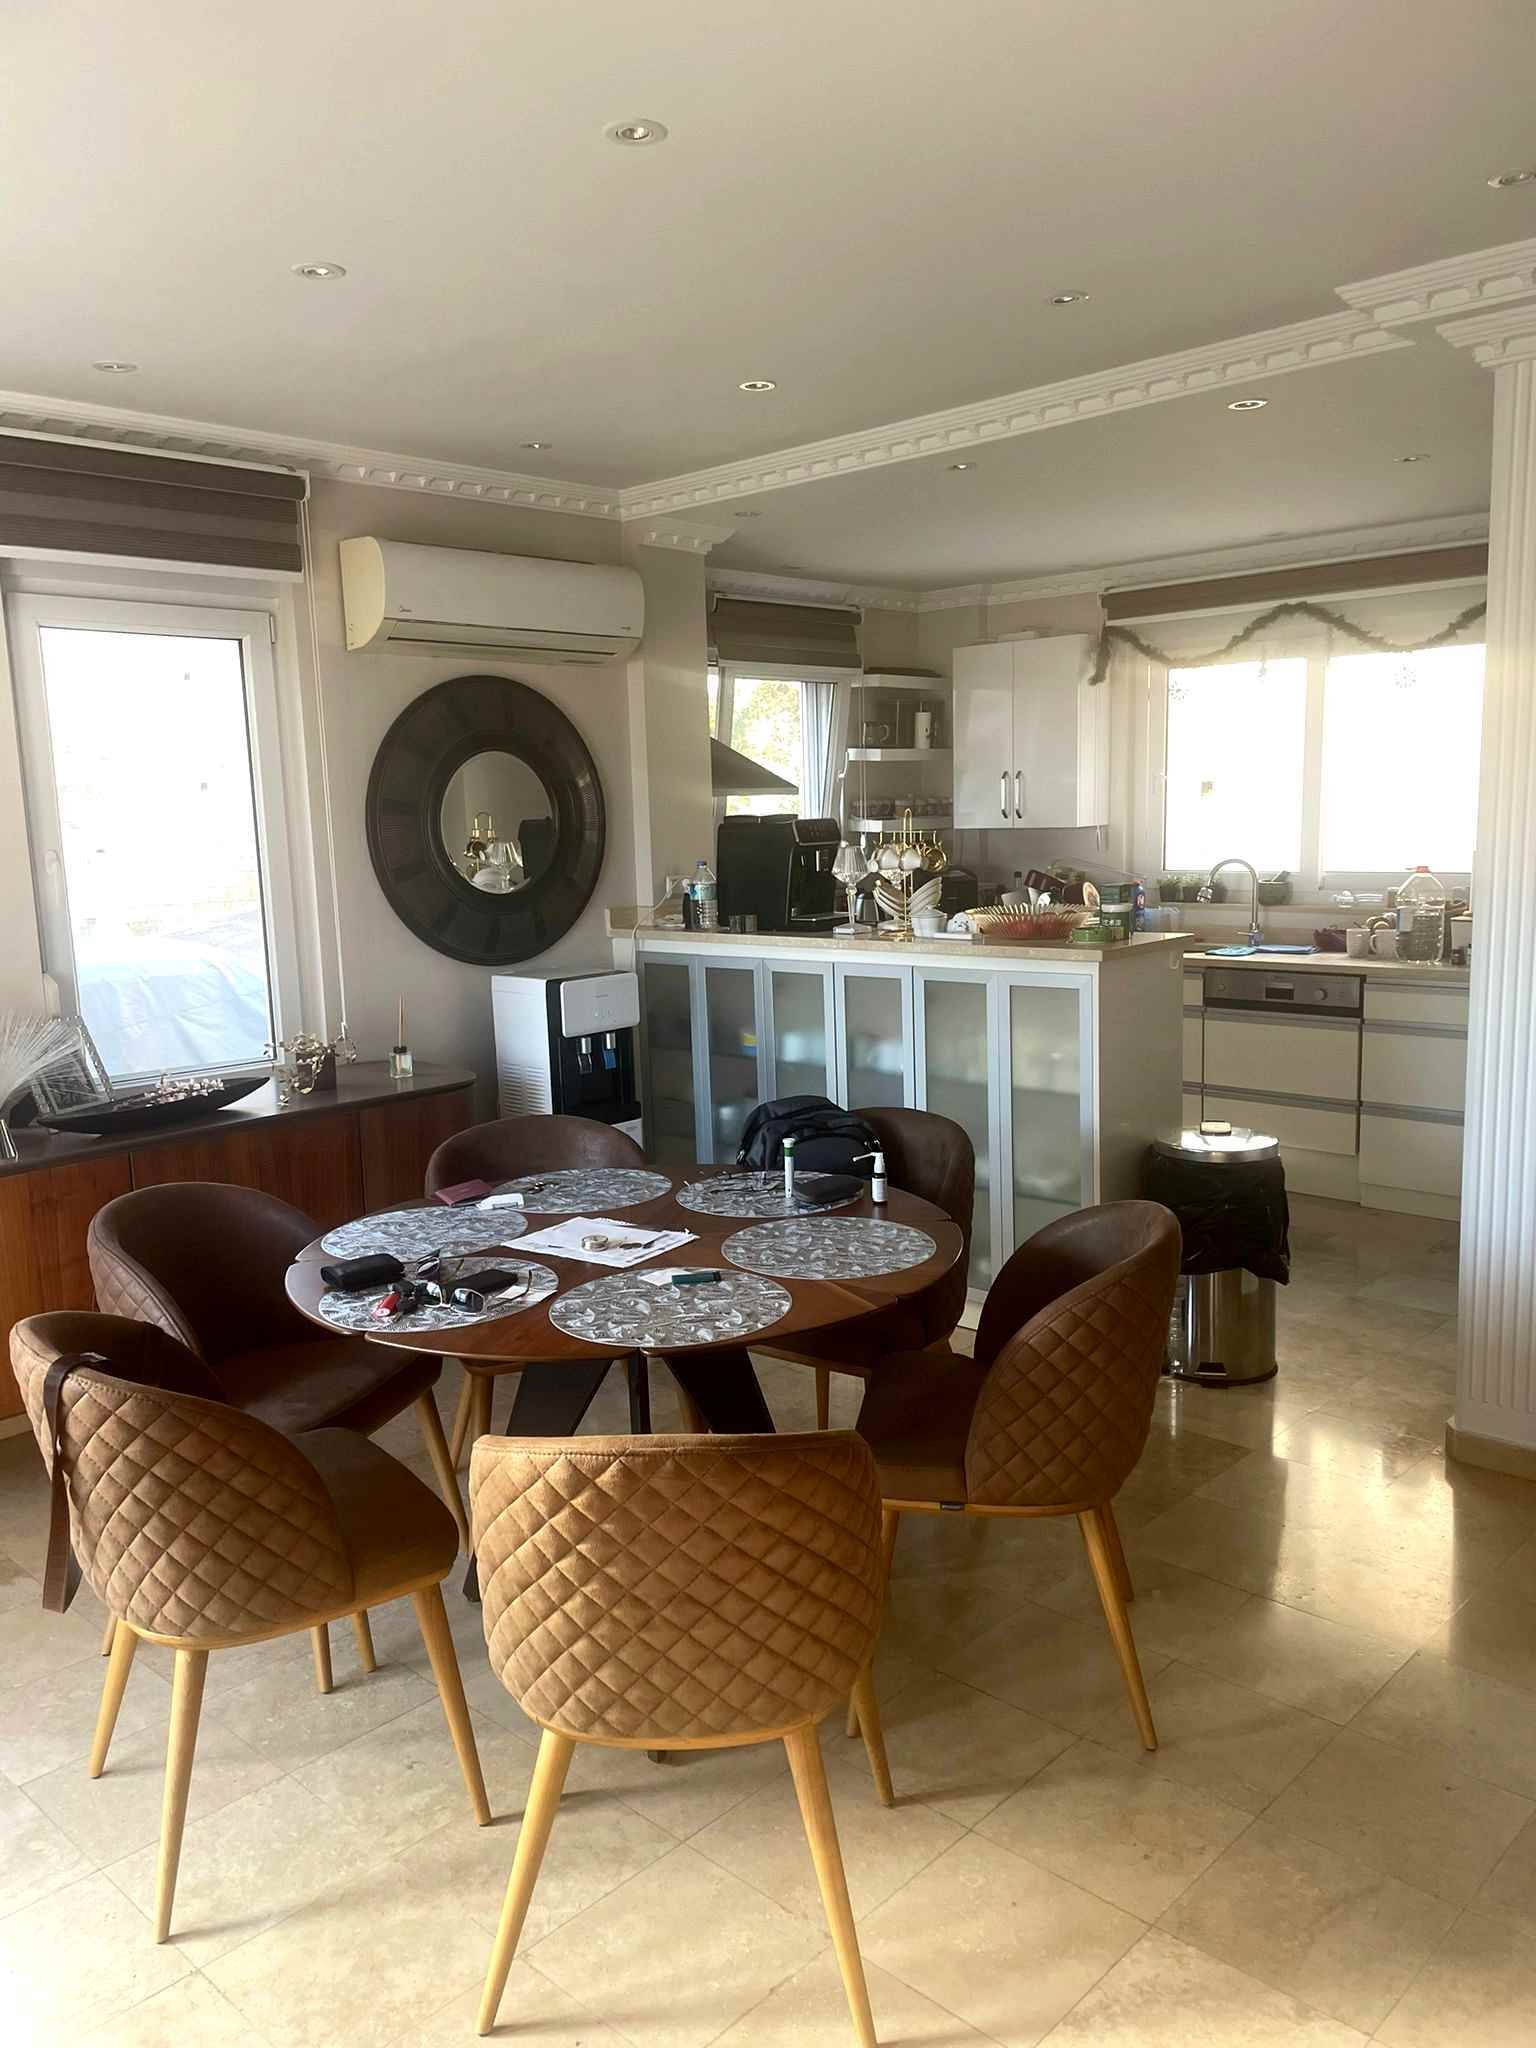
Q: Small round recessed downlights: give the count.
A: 11